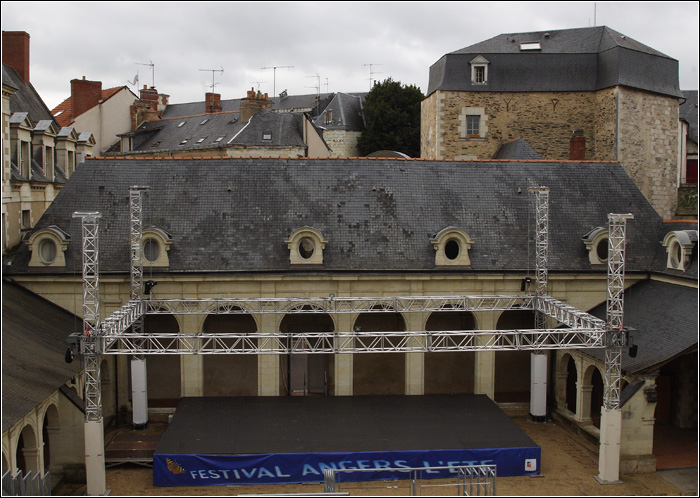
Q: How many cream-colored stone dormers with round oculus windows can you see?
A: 6